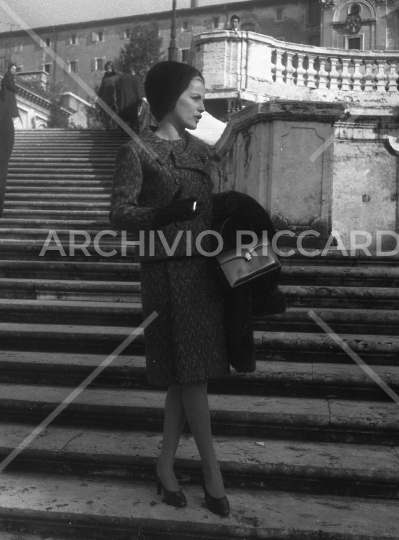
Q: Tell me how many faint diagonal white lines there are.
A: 4